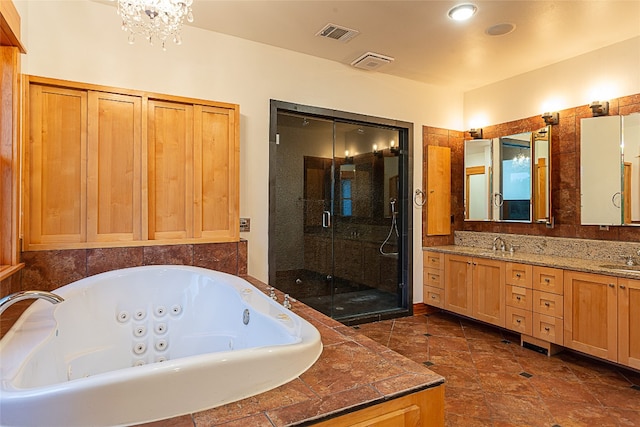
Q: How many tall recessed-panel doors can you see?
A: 4